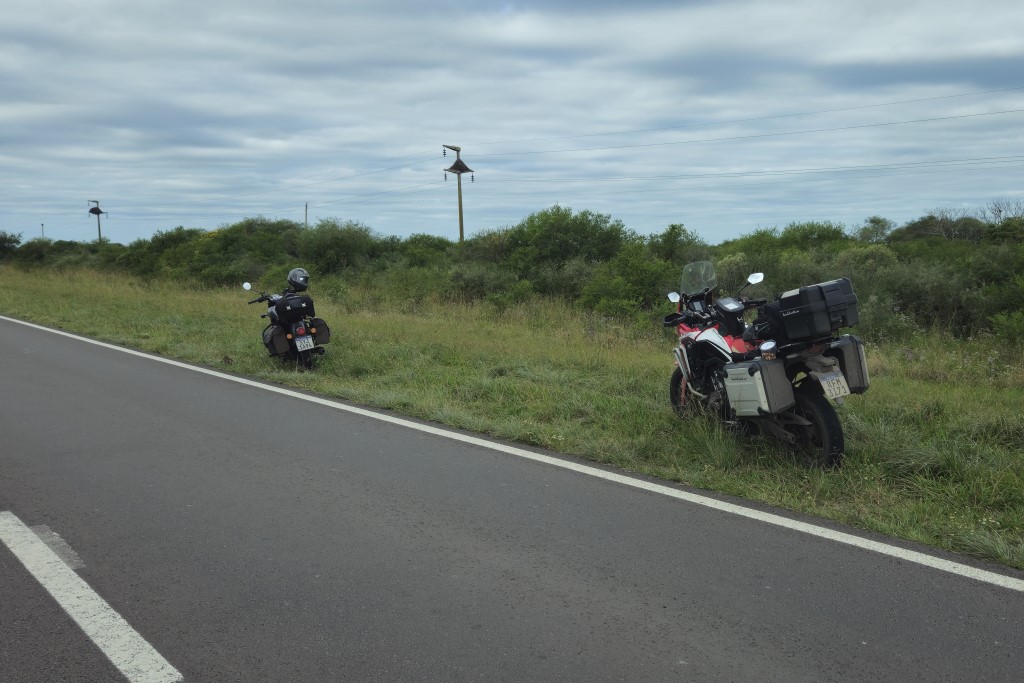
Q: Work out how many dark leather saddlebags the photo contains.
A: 2